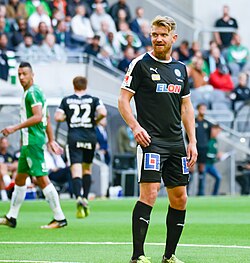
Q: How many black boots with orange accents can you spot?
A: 2